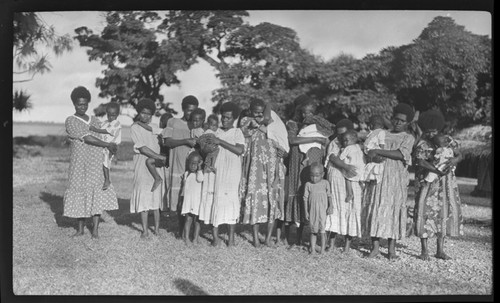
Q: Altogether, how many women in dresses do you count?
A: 9